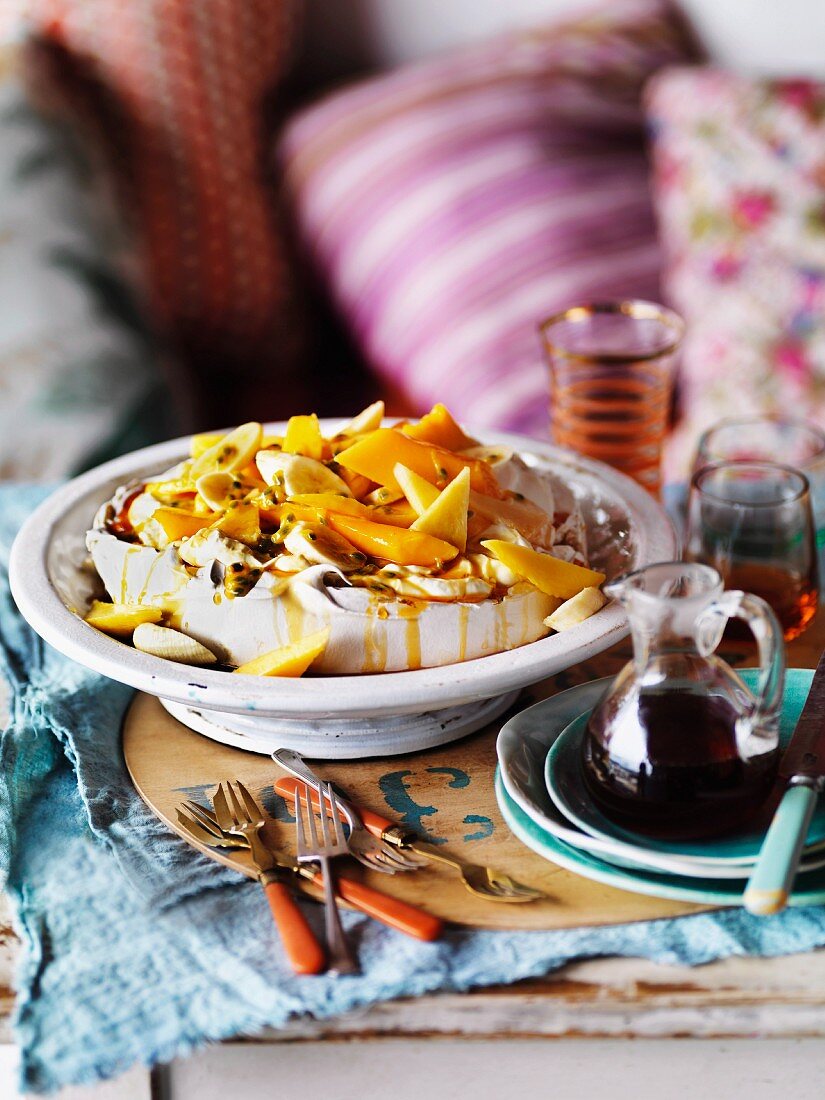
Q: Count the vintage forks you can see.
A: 5